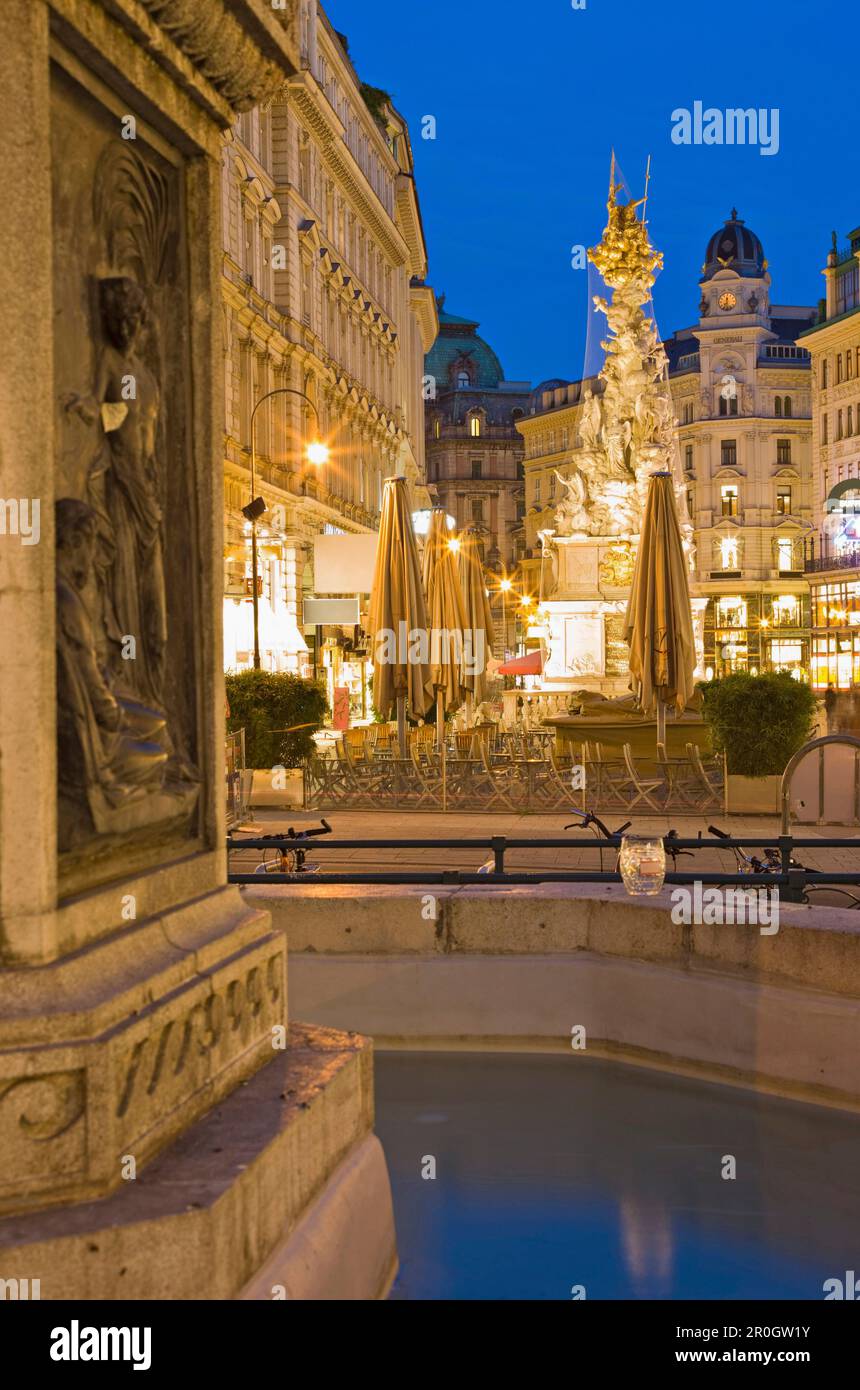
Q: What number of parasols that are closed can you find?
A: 4